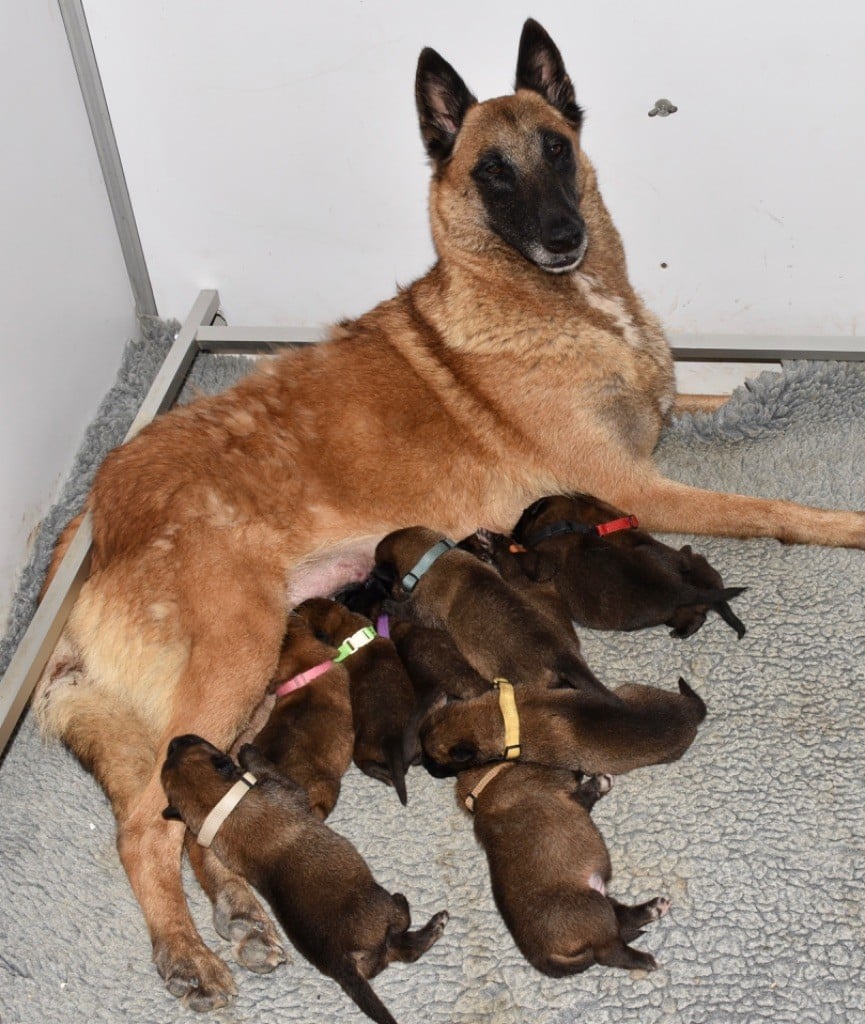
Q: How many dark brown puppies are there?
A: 10